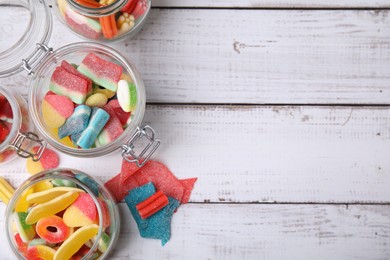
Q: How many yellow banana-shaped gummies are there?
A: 3